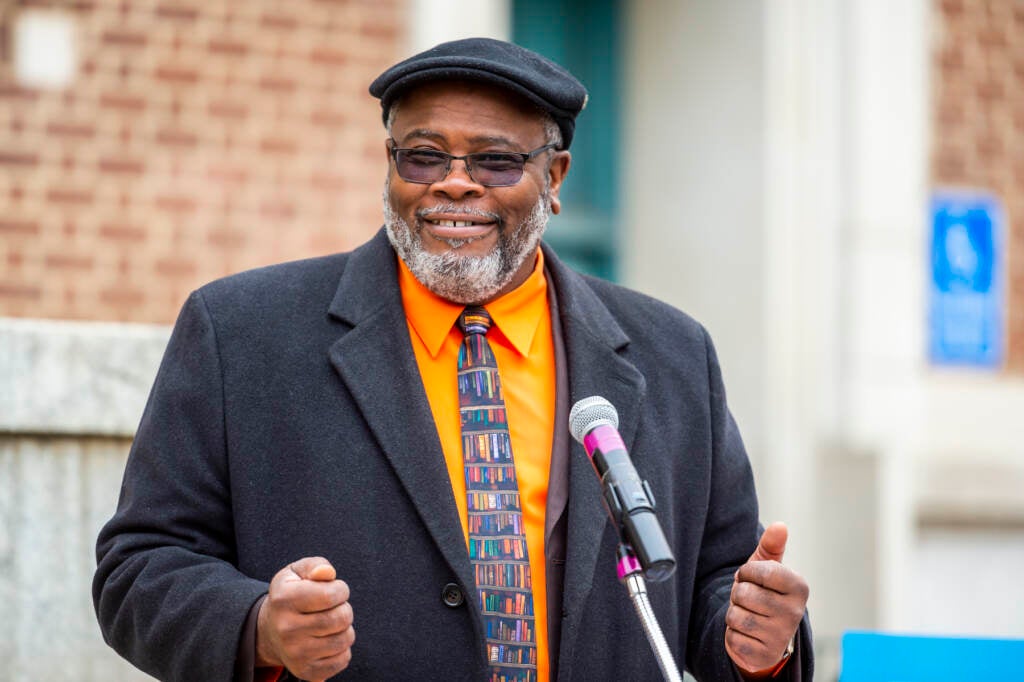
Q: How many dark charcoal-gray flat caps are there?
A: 1